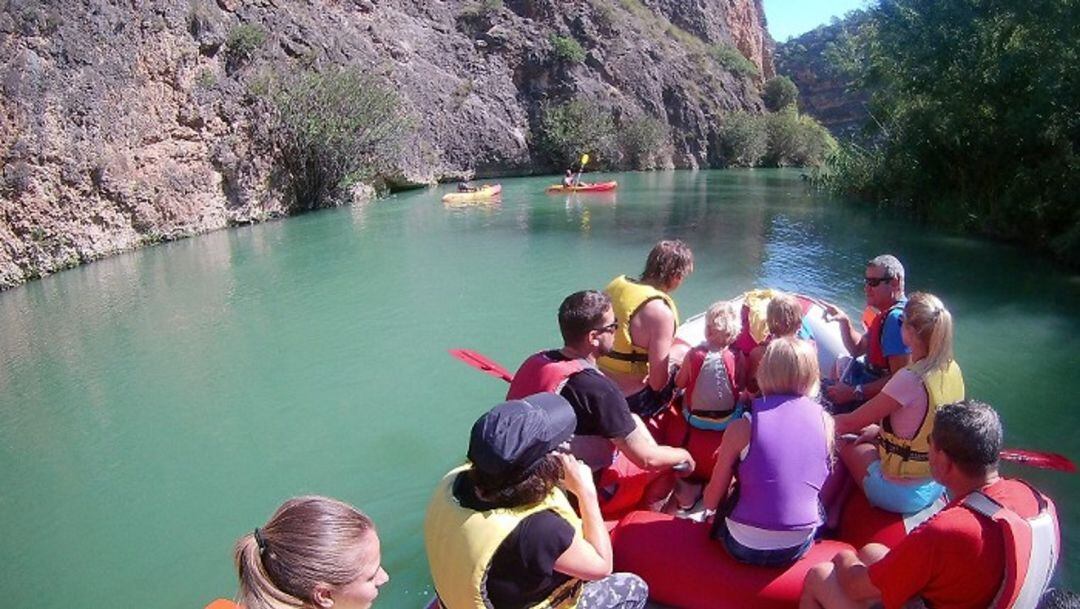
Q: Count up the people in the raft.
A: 10